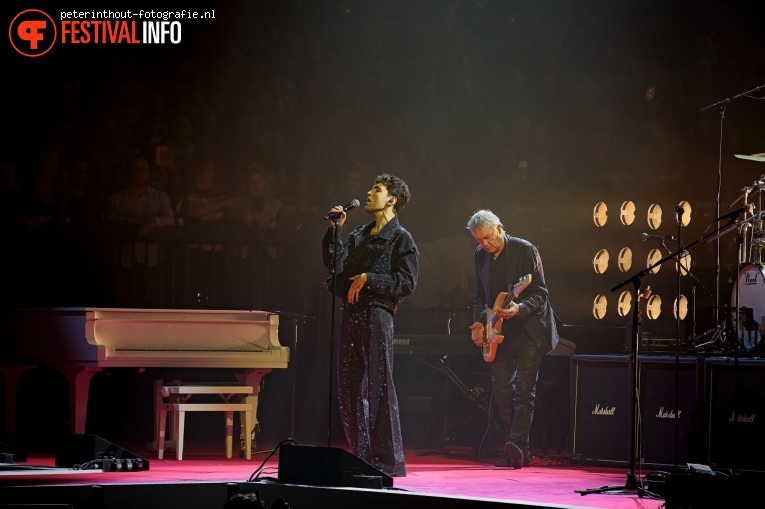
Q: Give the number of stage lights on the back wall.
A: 12